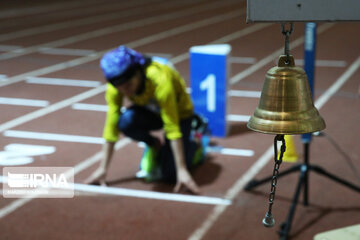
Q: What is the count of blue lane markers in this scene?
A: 1